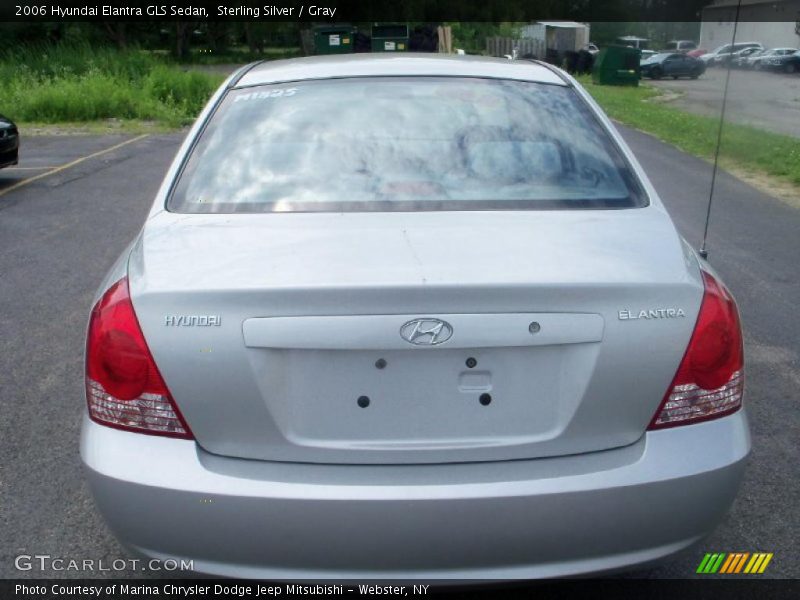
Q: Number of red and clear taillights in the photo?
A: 2